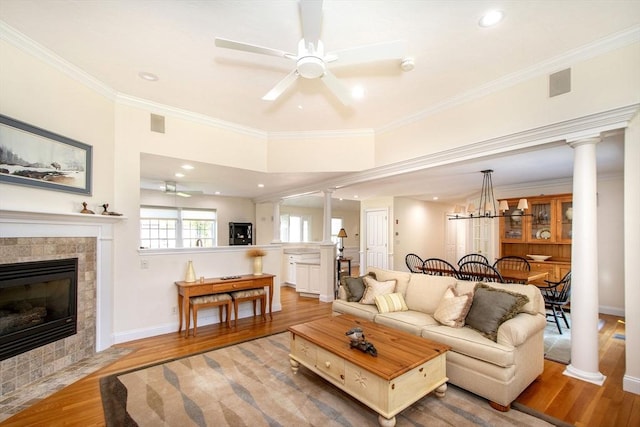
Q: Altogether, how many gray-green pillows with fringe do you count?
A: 2